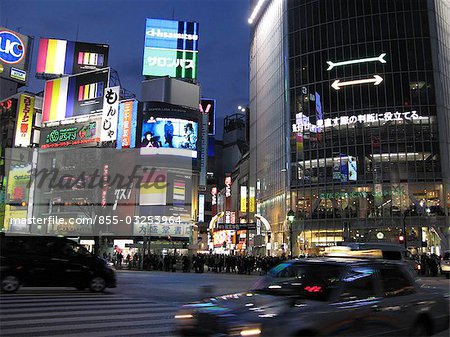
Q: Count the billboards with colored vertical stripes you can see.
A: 2